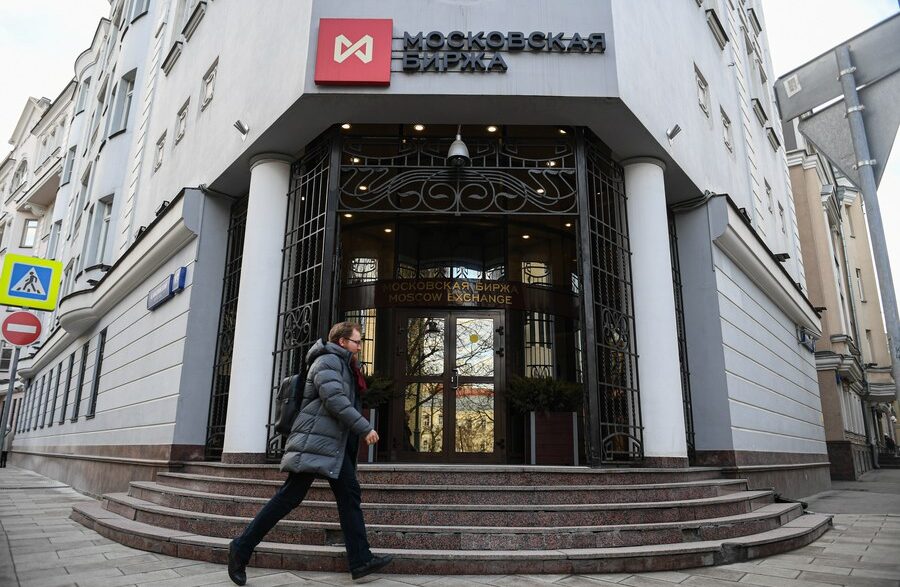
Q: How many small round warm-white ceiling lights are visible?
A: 12